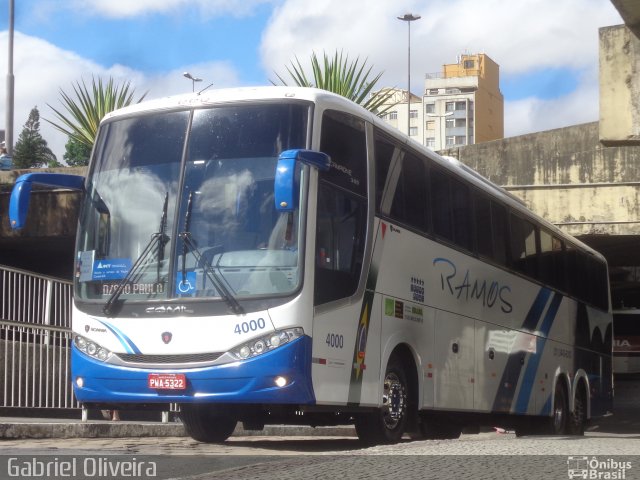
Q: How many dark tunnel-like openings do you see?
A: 2